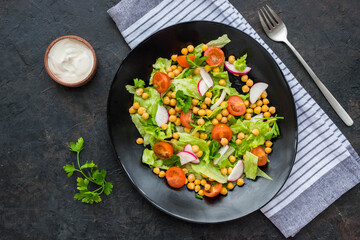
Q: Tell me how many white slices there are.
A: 11